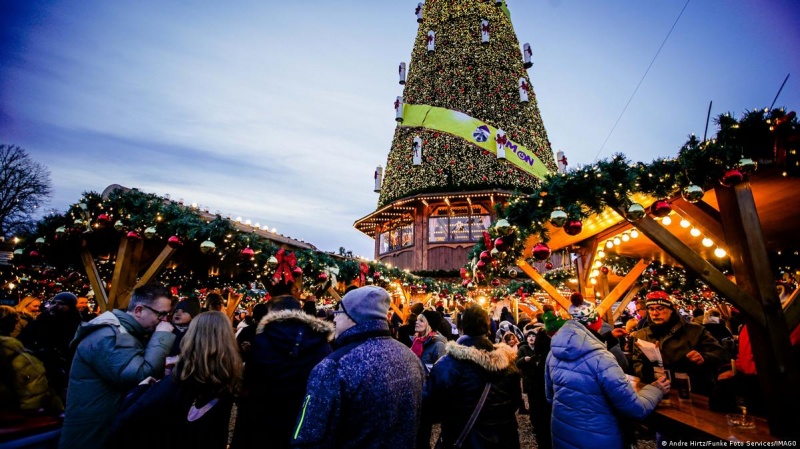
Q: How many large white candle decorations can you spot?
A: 12